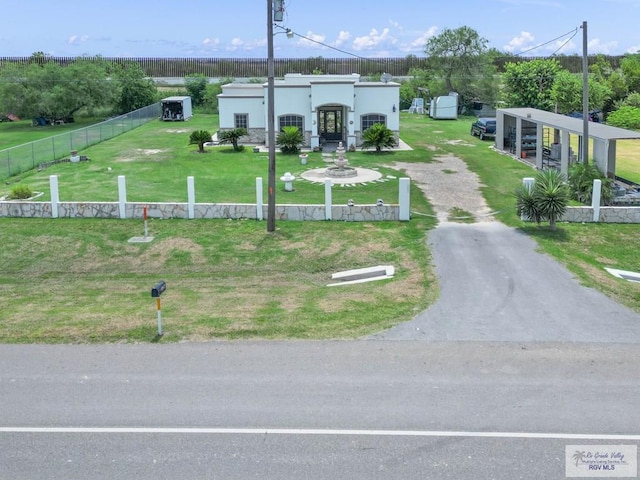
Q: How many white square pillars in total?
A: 8